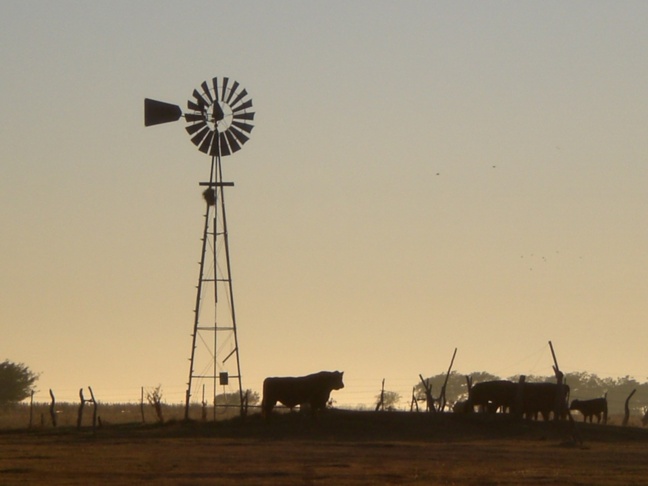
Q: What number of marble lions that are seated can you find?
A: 0